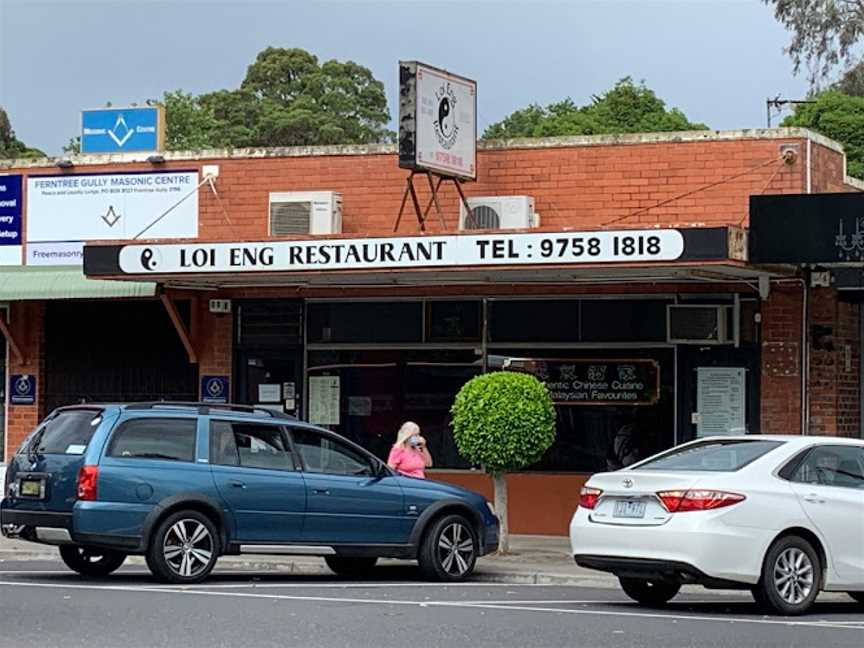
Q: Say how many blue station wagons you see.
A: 1